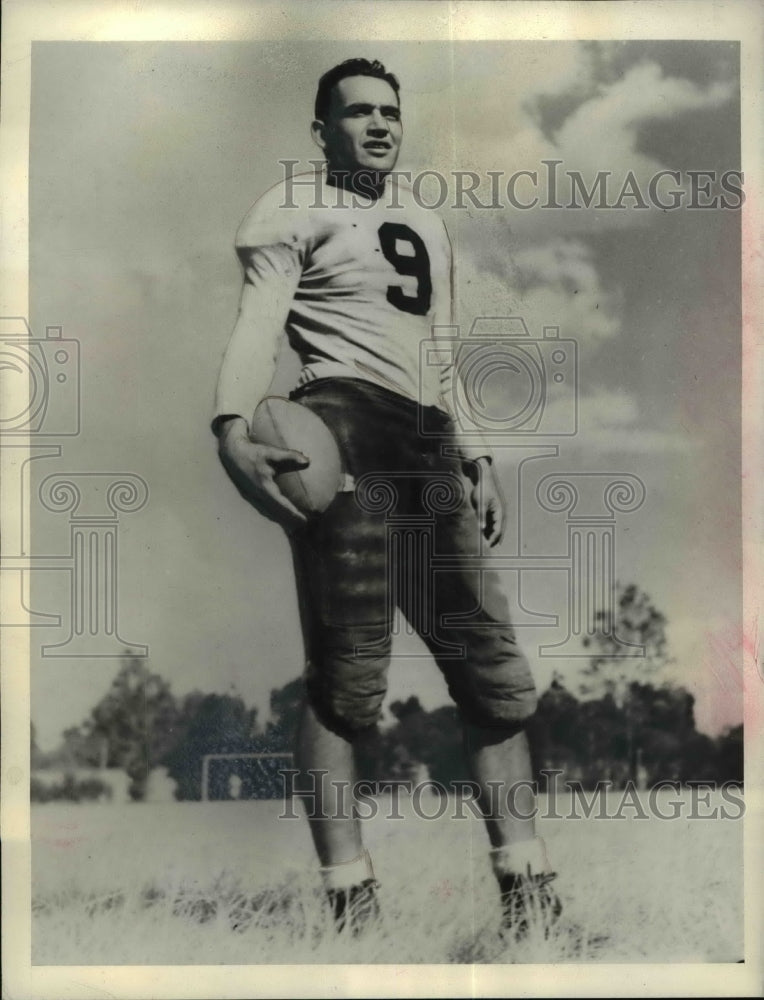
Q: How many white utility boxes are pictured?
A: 0